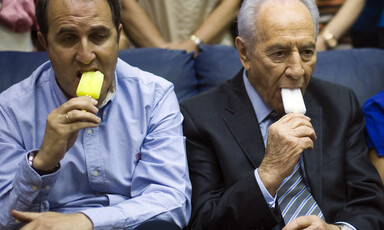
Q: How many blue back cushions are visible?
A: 2